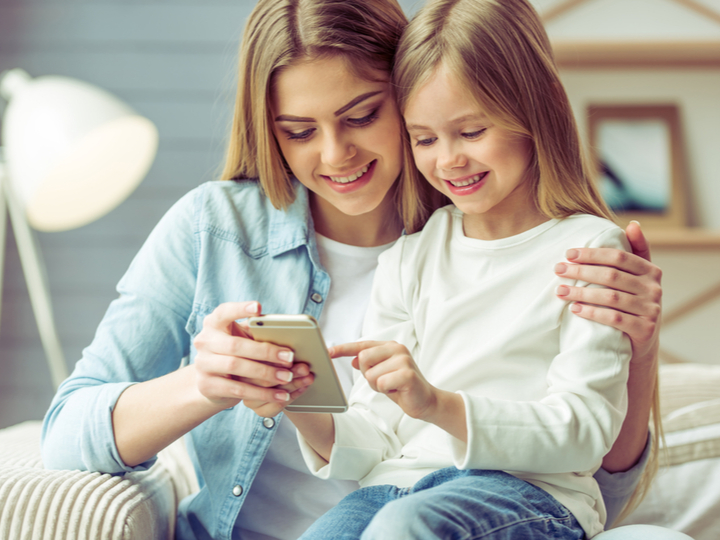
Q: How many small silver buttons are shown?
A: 3